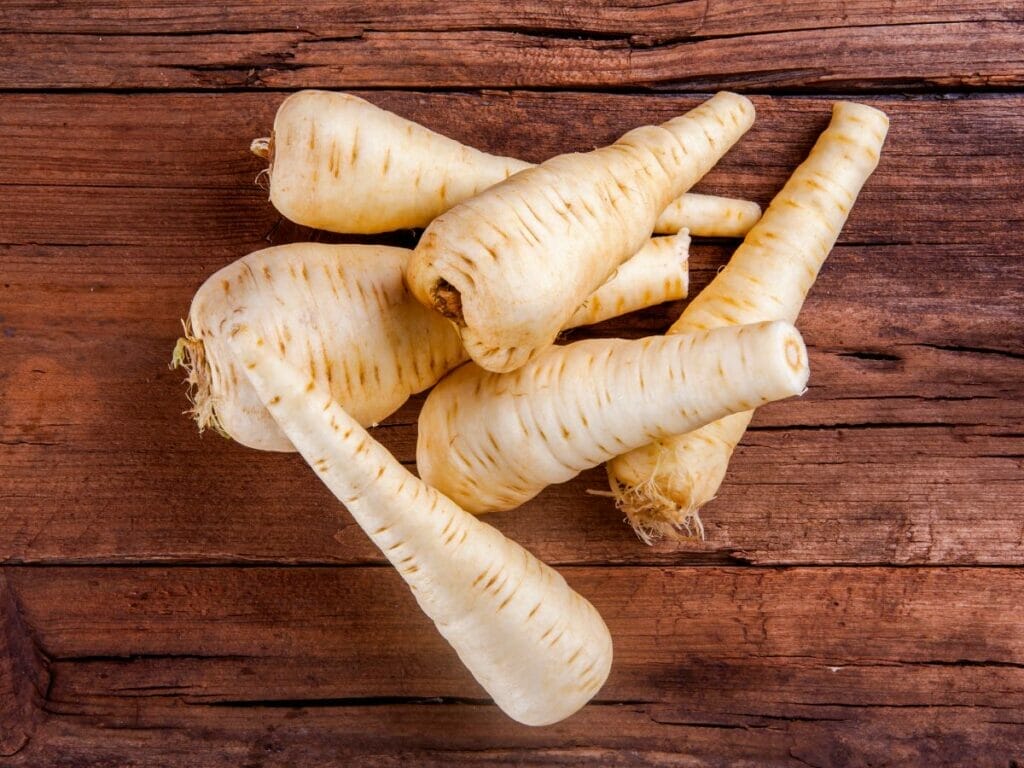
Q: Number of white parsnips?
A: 6